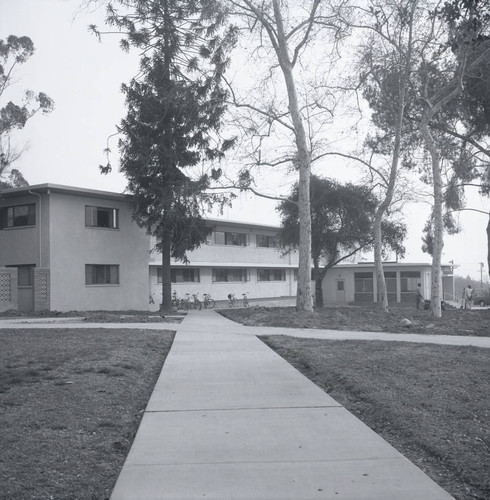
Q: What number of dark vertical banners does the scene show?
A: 0